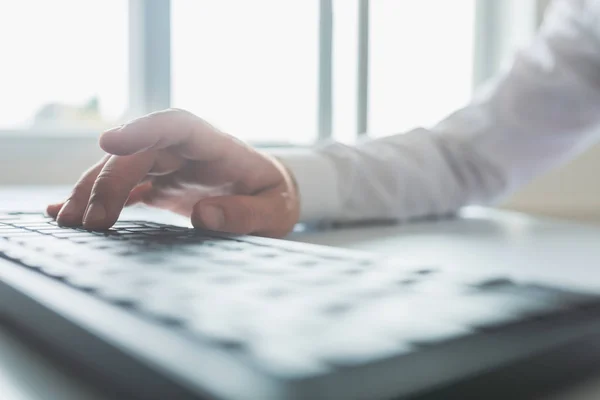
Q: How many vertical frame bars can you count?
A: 4